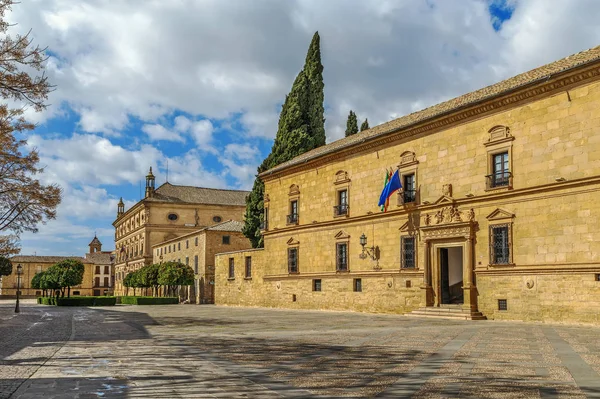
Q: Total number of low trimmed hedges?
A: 2